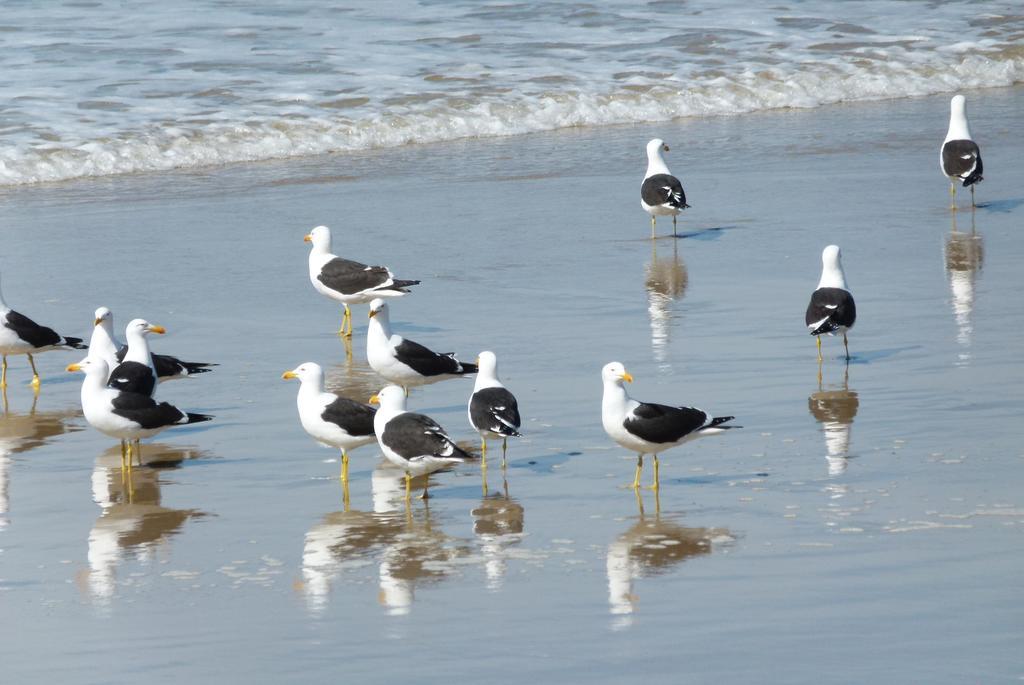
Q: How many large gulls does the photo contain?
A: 13